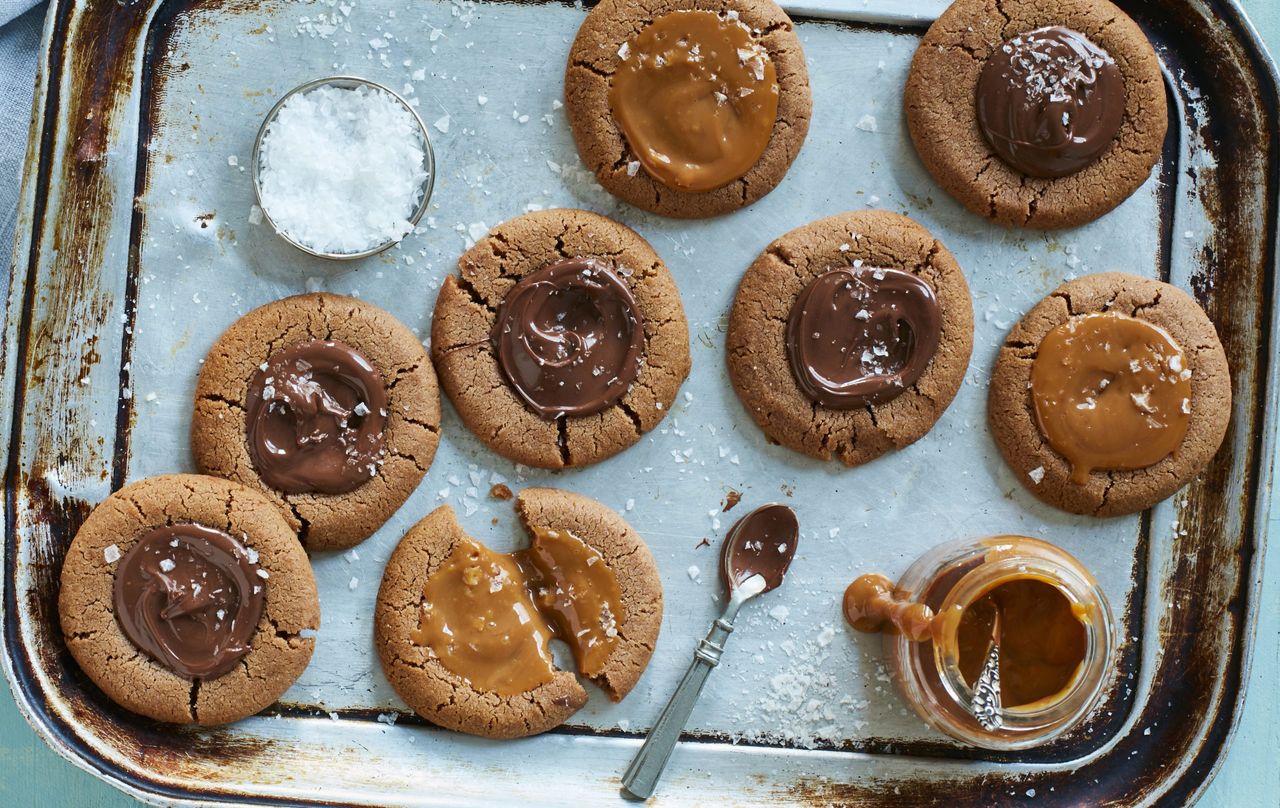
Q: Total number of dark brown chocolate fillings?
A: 5